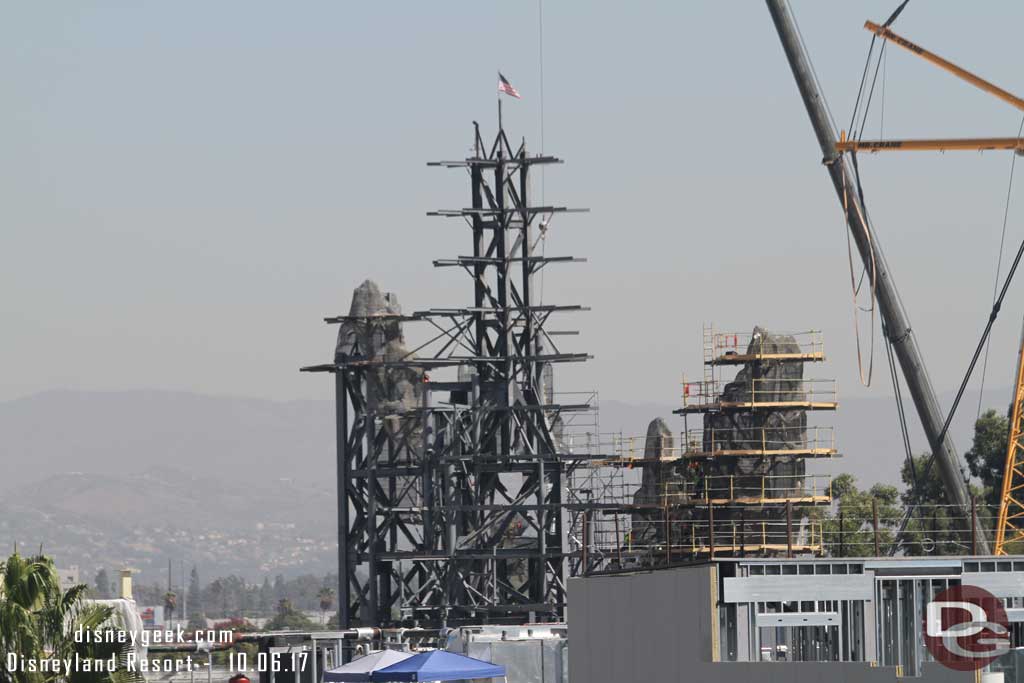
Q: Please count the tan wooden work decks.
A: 5